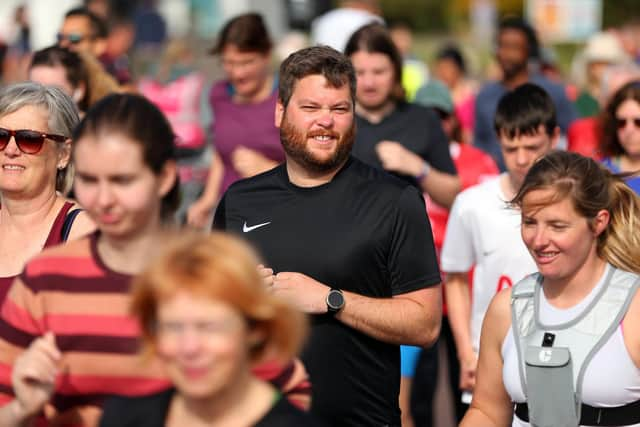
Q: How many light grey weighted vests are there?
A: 1